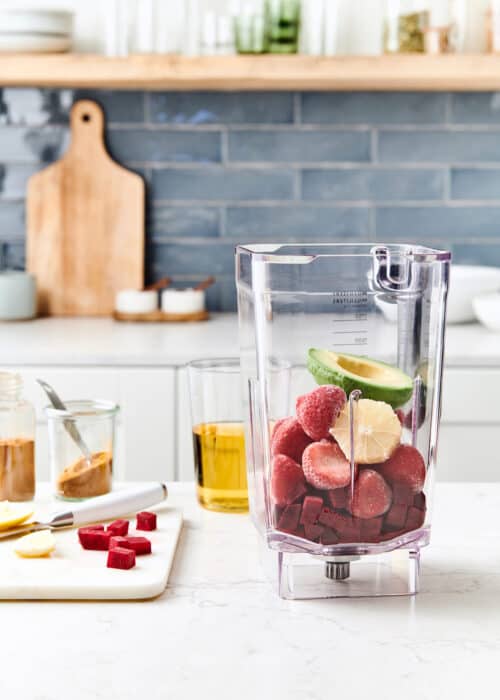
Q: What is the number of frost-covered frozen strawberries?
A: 6